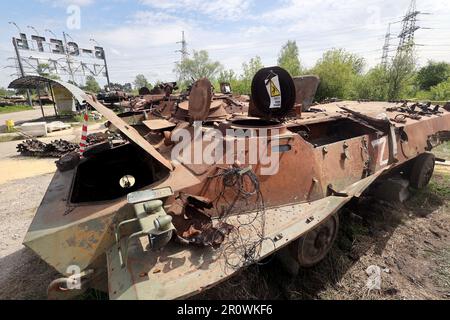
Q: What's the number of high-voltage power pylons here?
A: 3